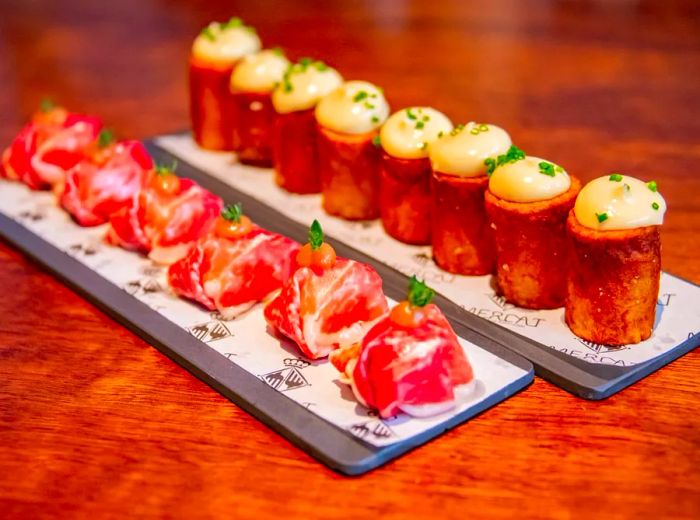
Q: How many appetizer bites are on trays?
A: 14